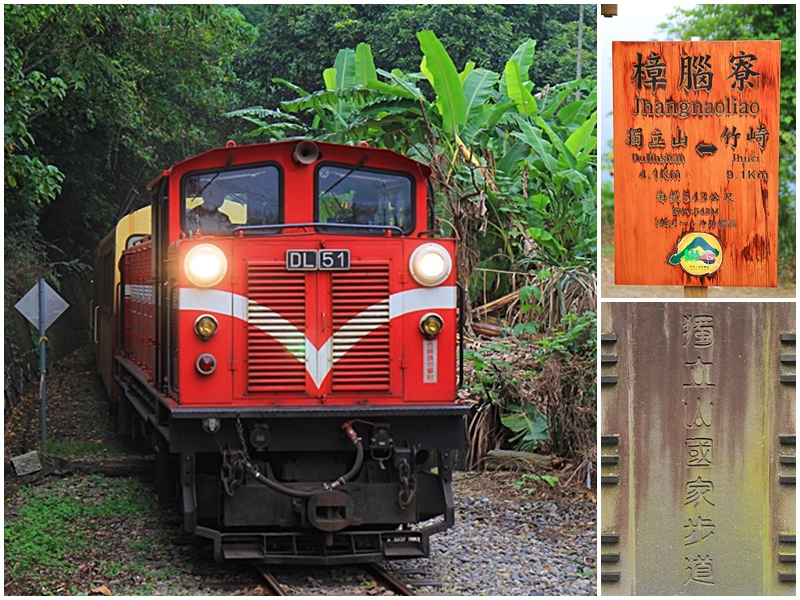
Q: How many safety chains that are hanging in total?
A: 2